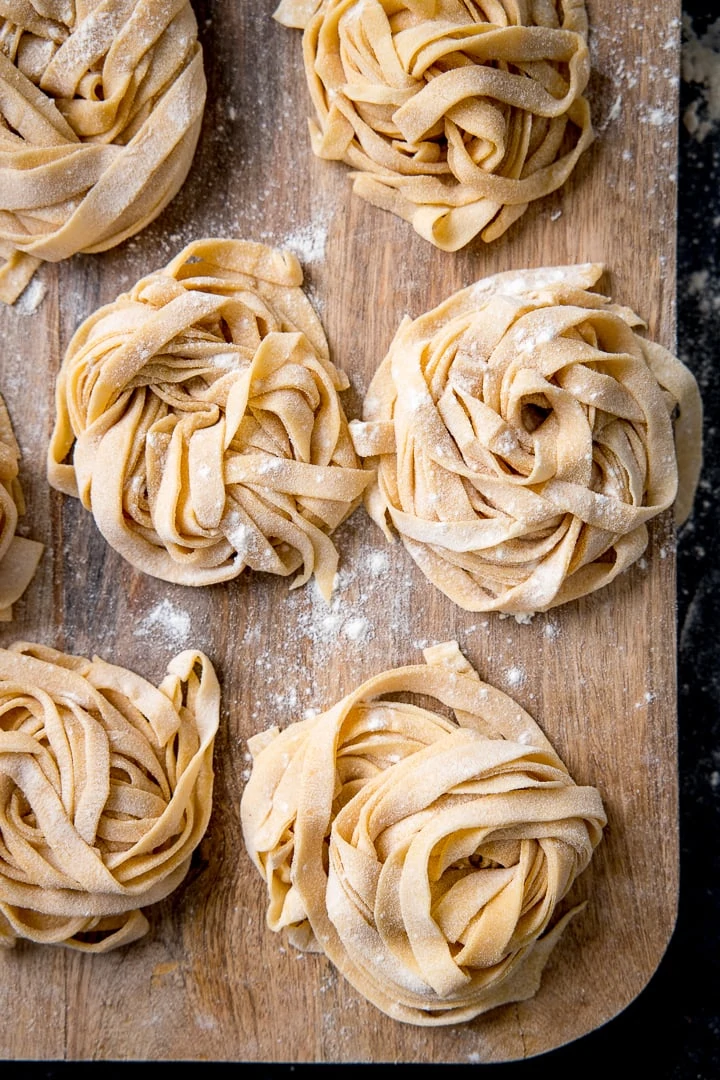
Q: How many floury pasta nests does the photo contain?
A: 7